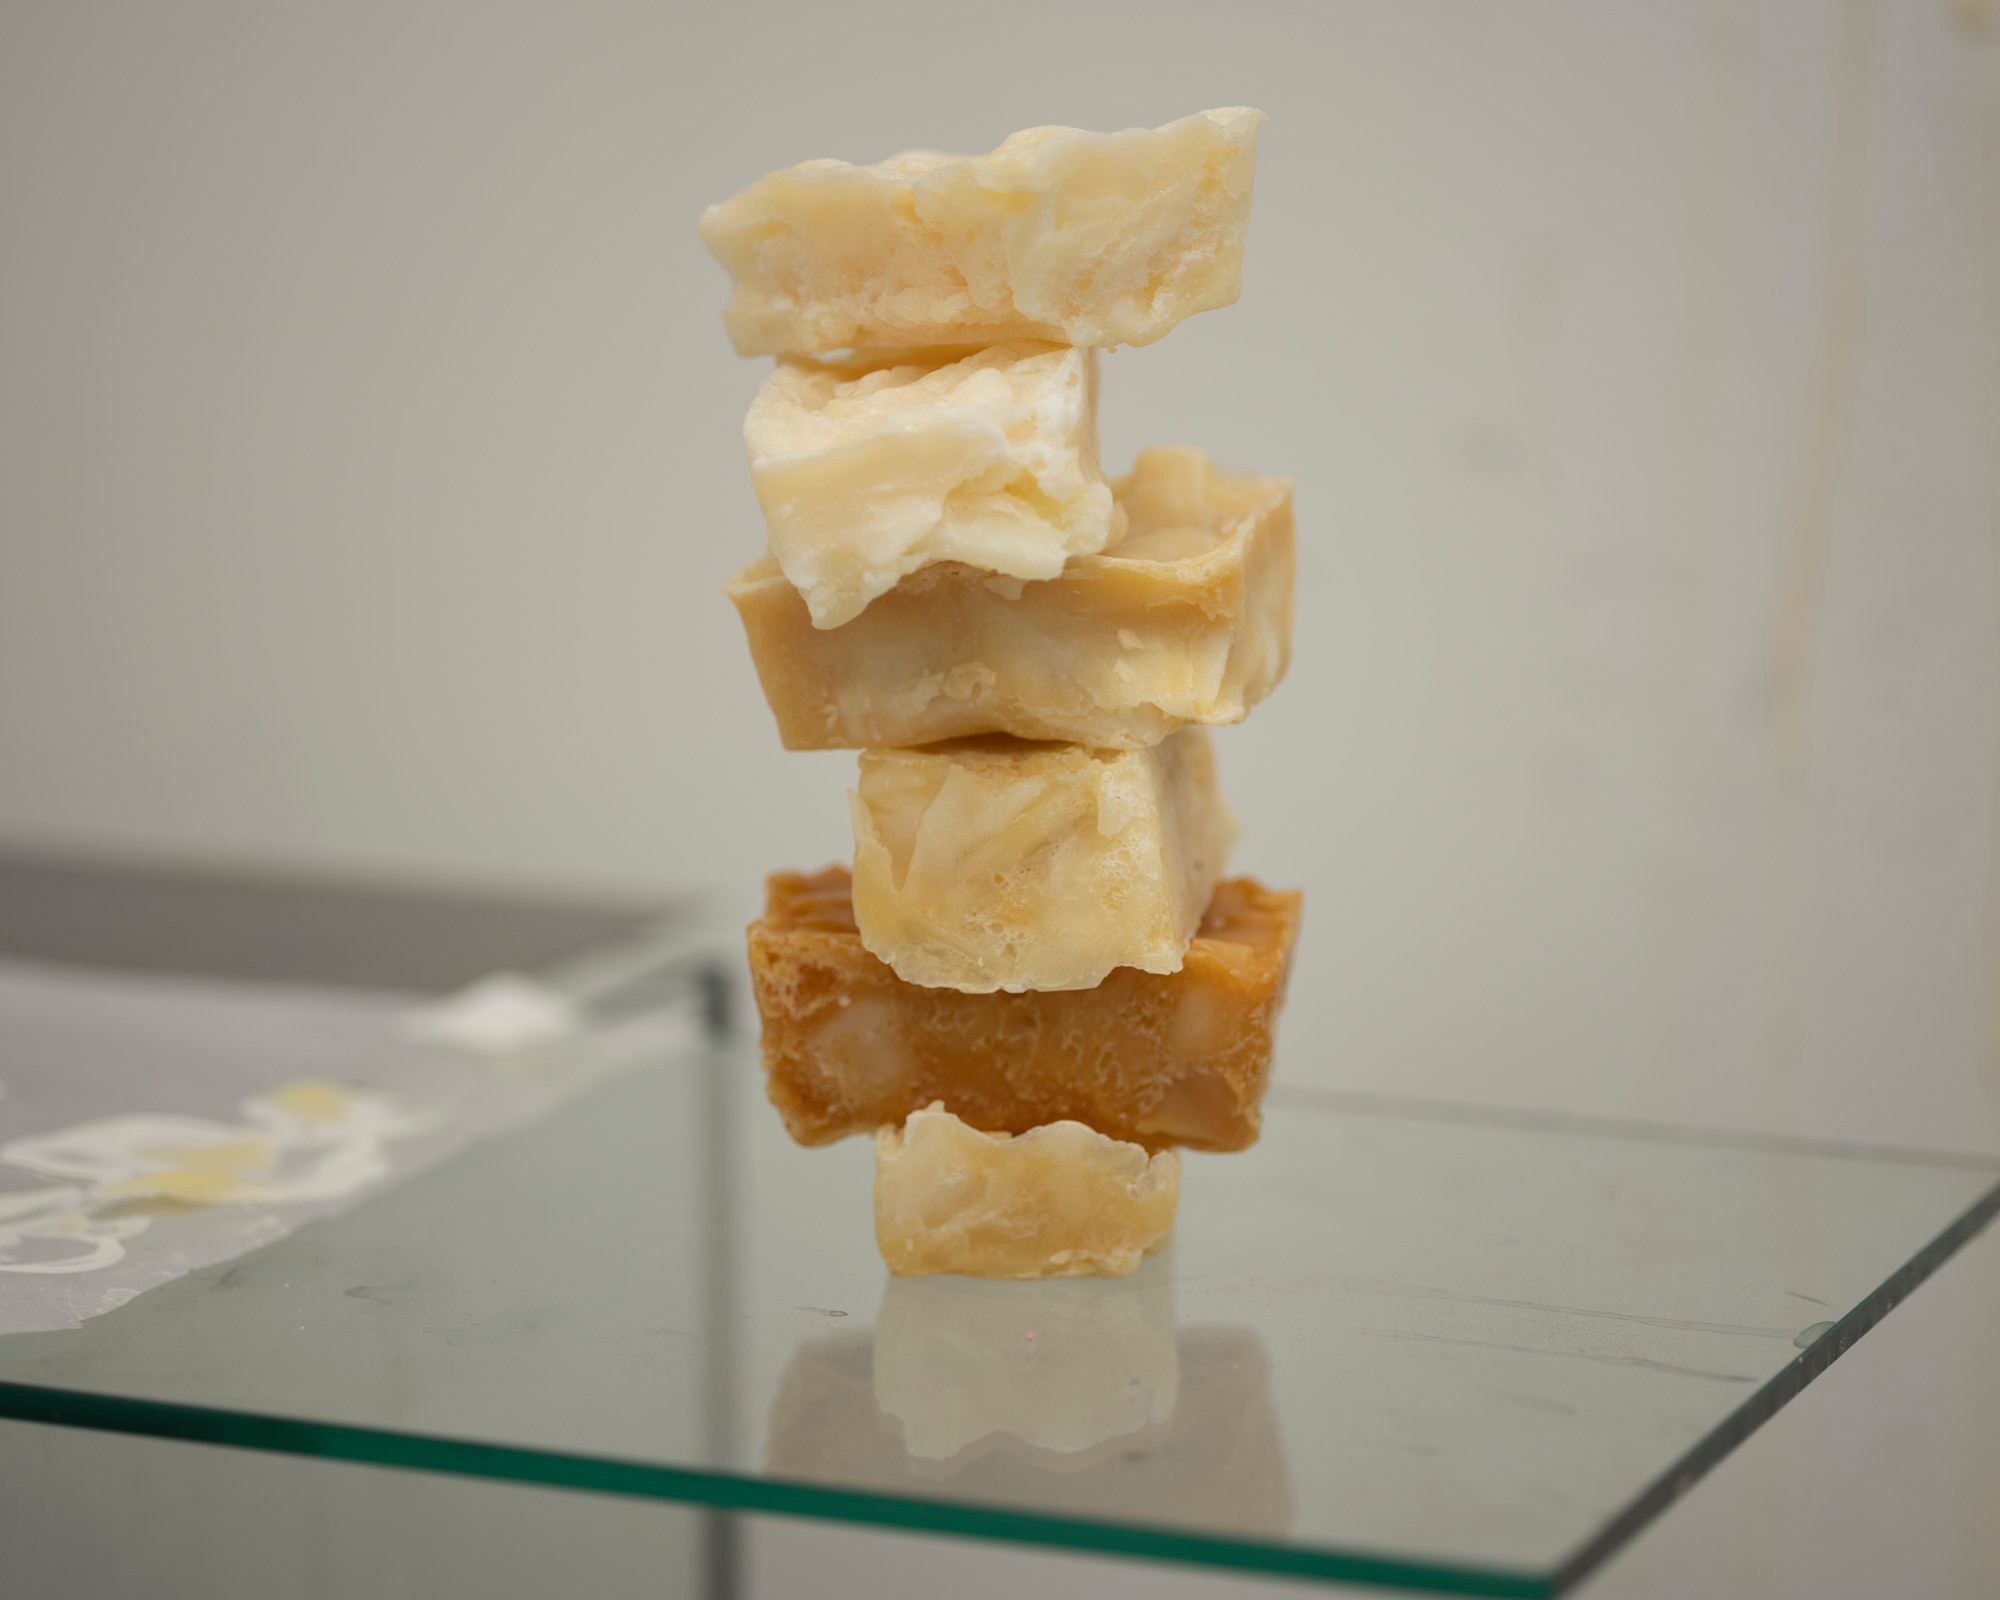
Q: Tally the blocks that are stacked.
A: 6